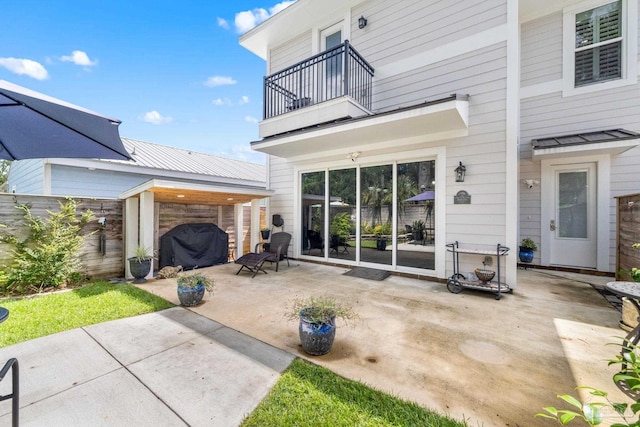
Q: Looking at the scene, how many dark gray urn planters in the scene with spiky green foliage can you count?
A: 1